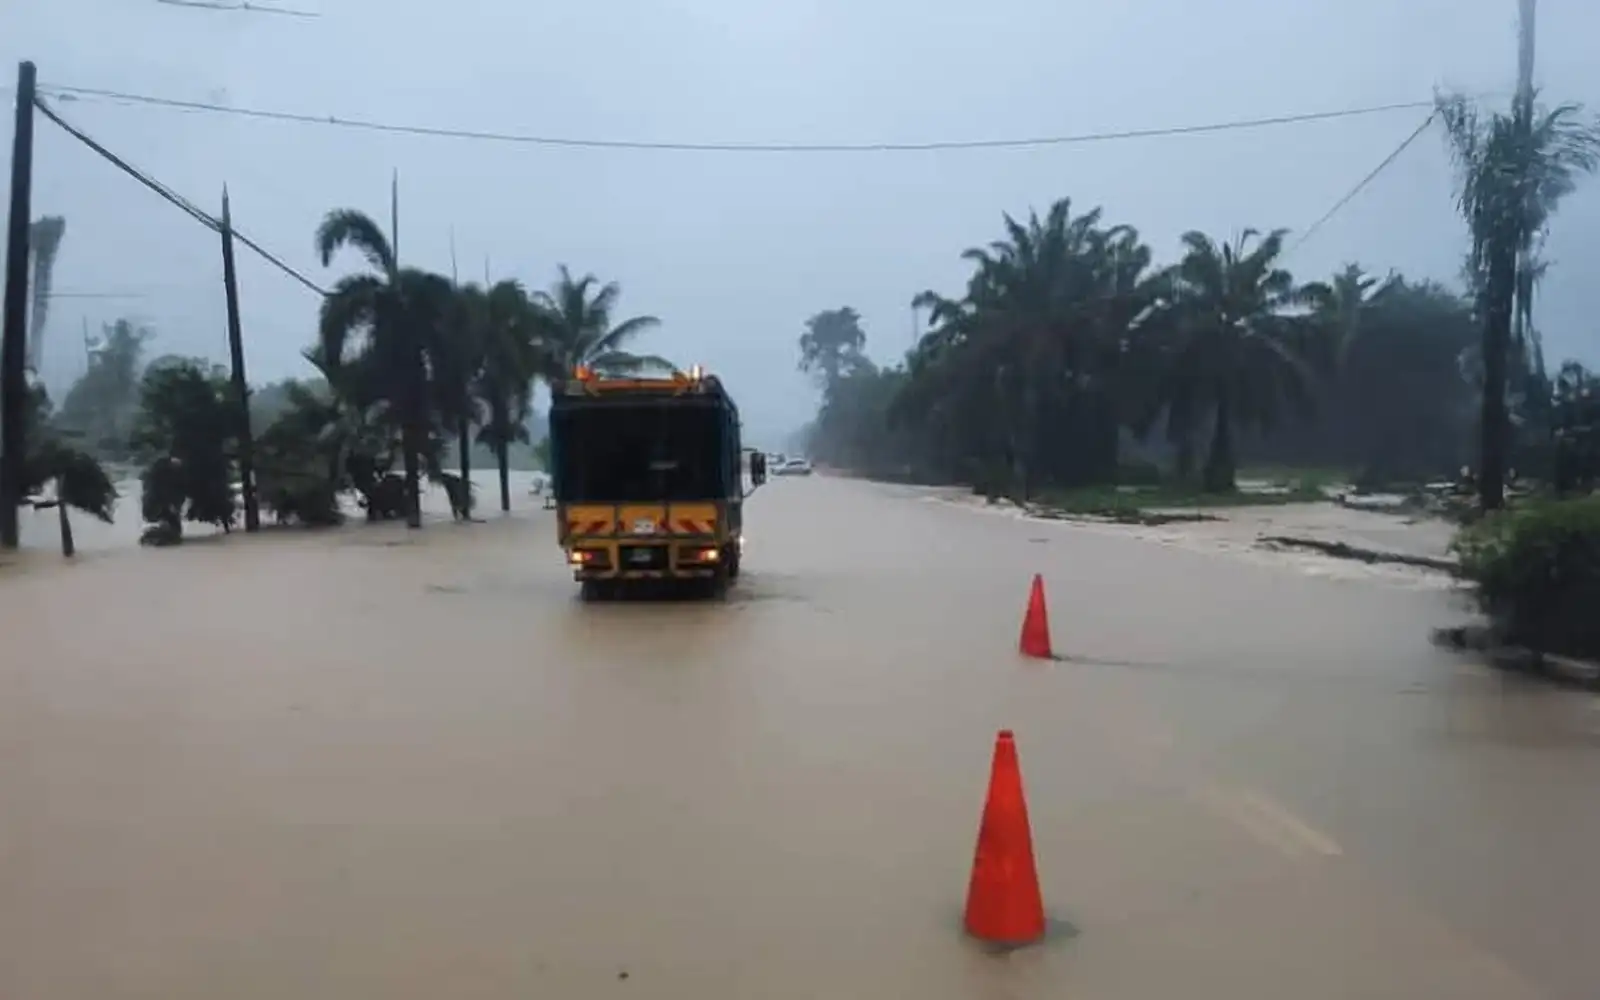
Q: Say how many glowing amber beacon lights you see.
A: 2